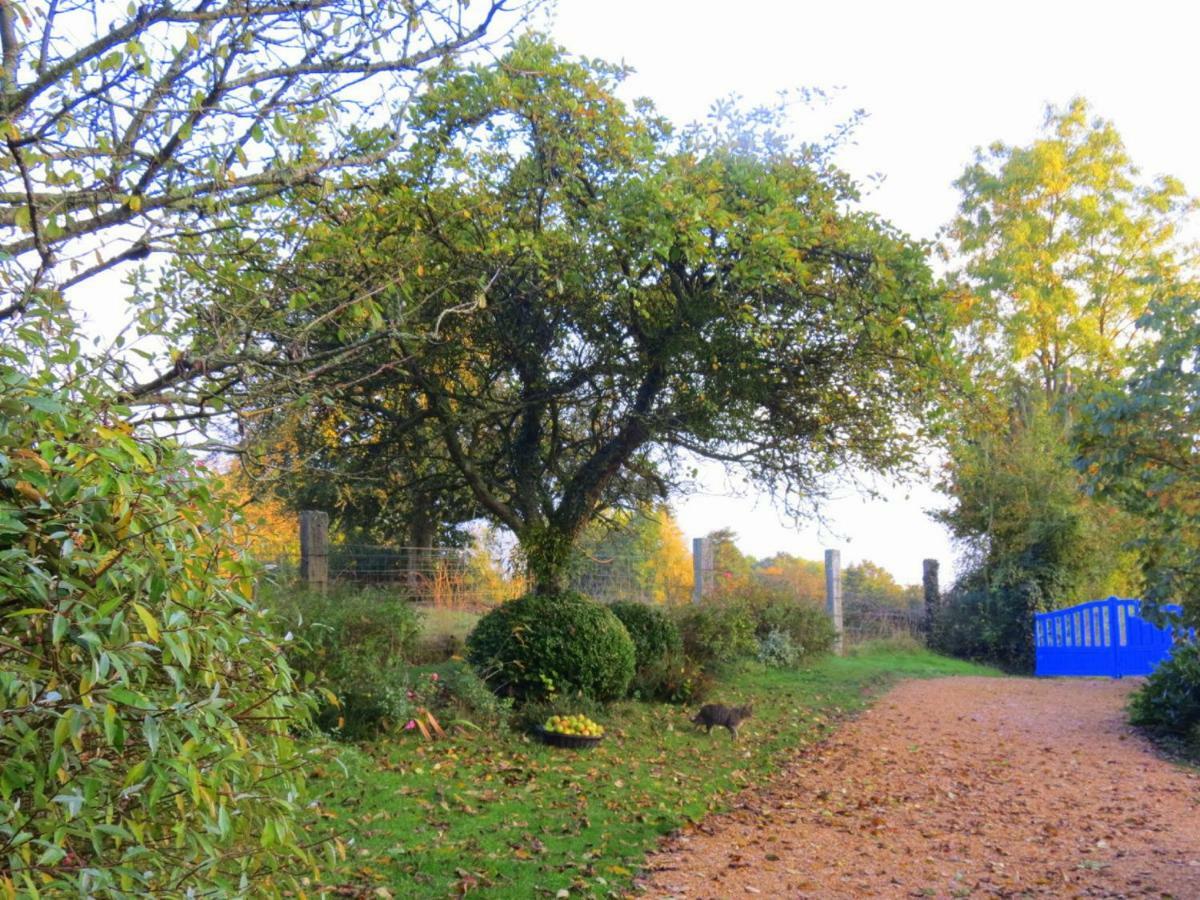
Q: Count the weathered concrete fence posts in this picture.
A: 4